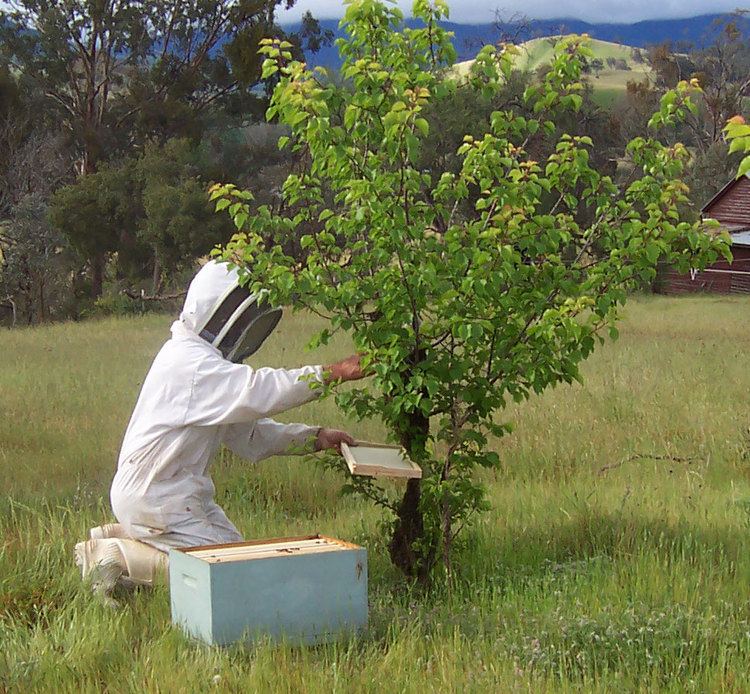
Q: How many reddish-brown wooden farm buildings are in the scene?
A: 1